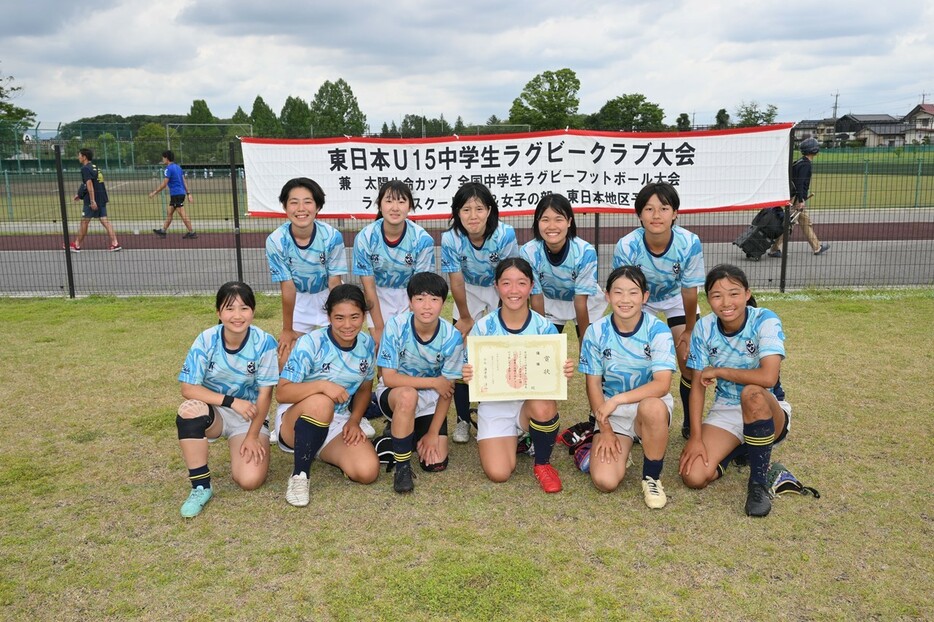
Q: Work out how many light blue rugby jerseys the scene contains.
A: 11